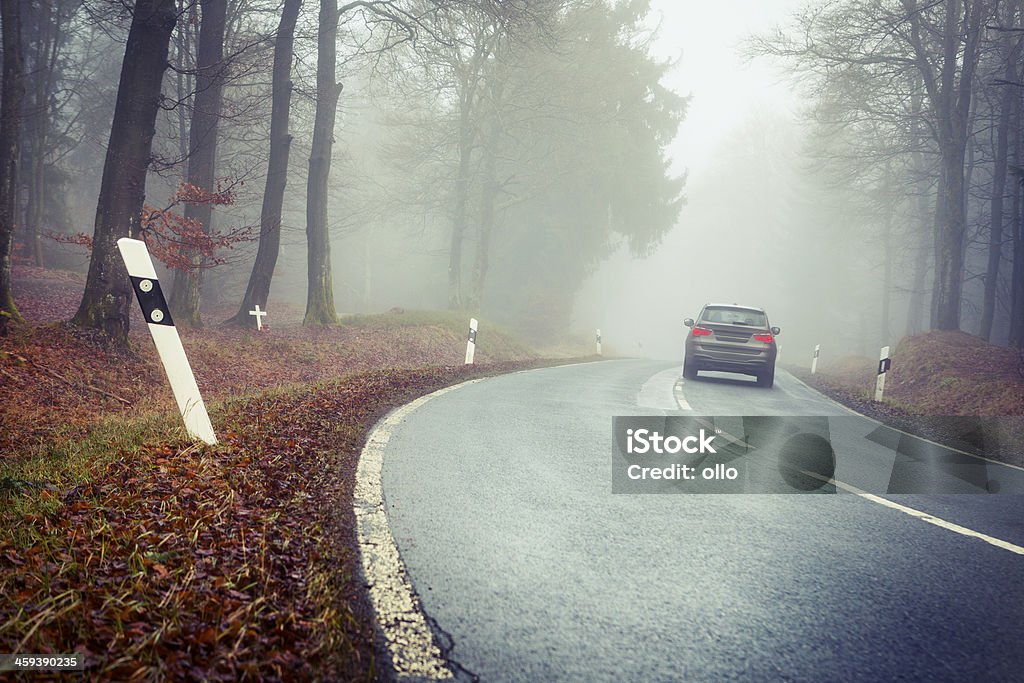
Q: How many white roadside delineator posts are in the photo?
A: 5